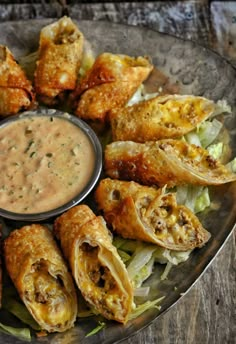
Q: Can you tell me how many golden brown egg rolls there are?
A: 8